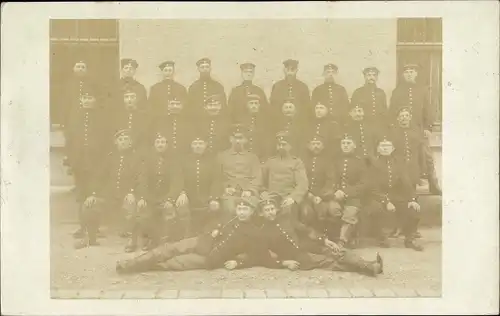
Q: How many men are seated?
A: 8